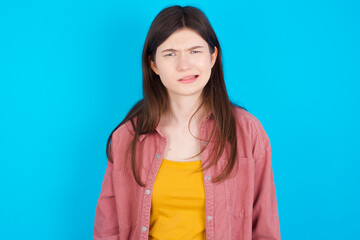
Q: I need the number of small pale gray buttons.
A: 6